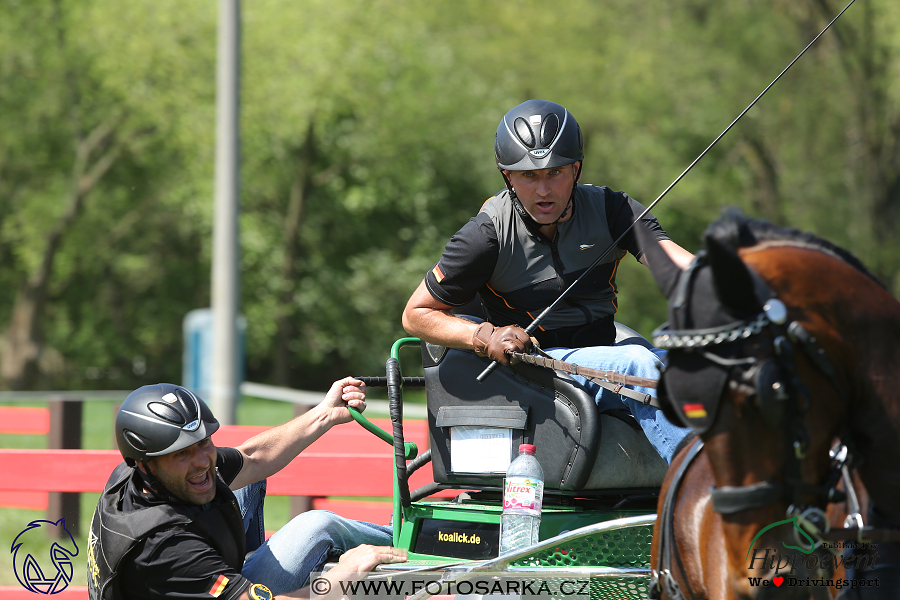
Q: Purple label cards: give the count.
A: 0